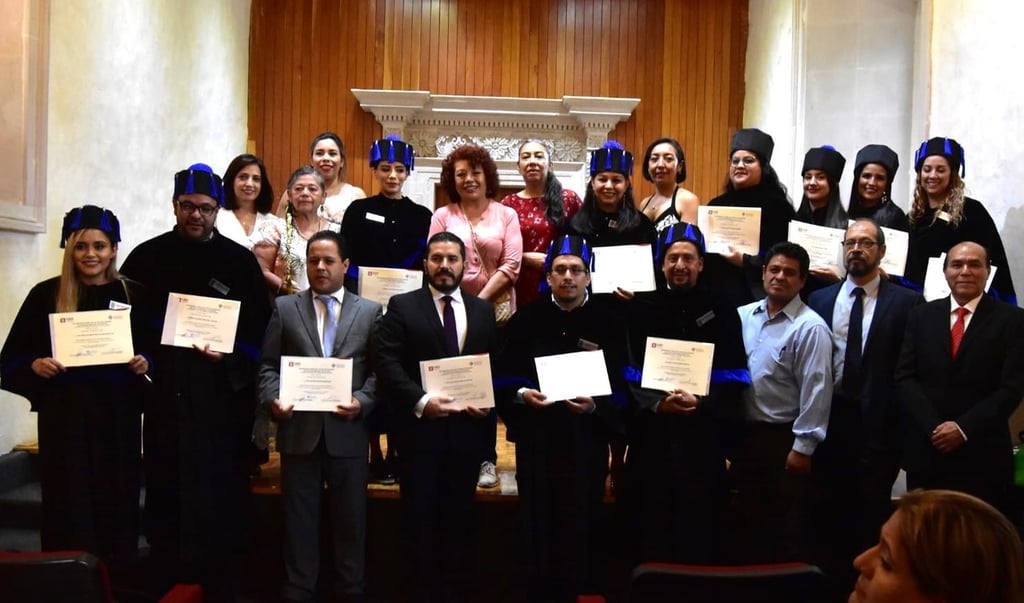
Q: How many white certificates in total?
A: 12